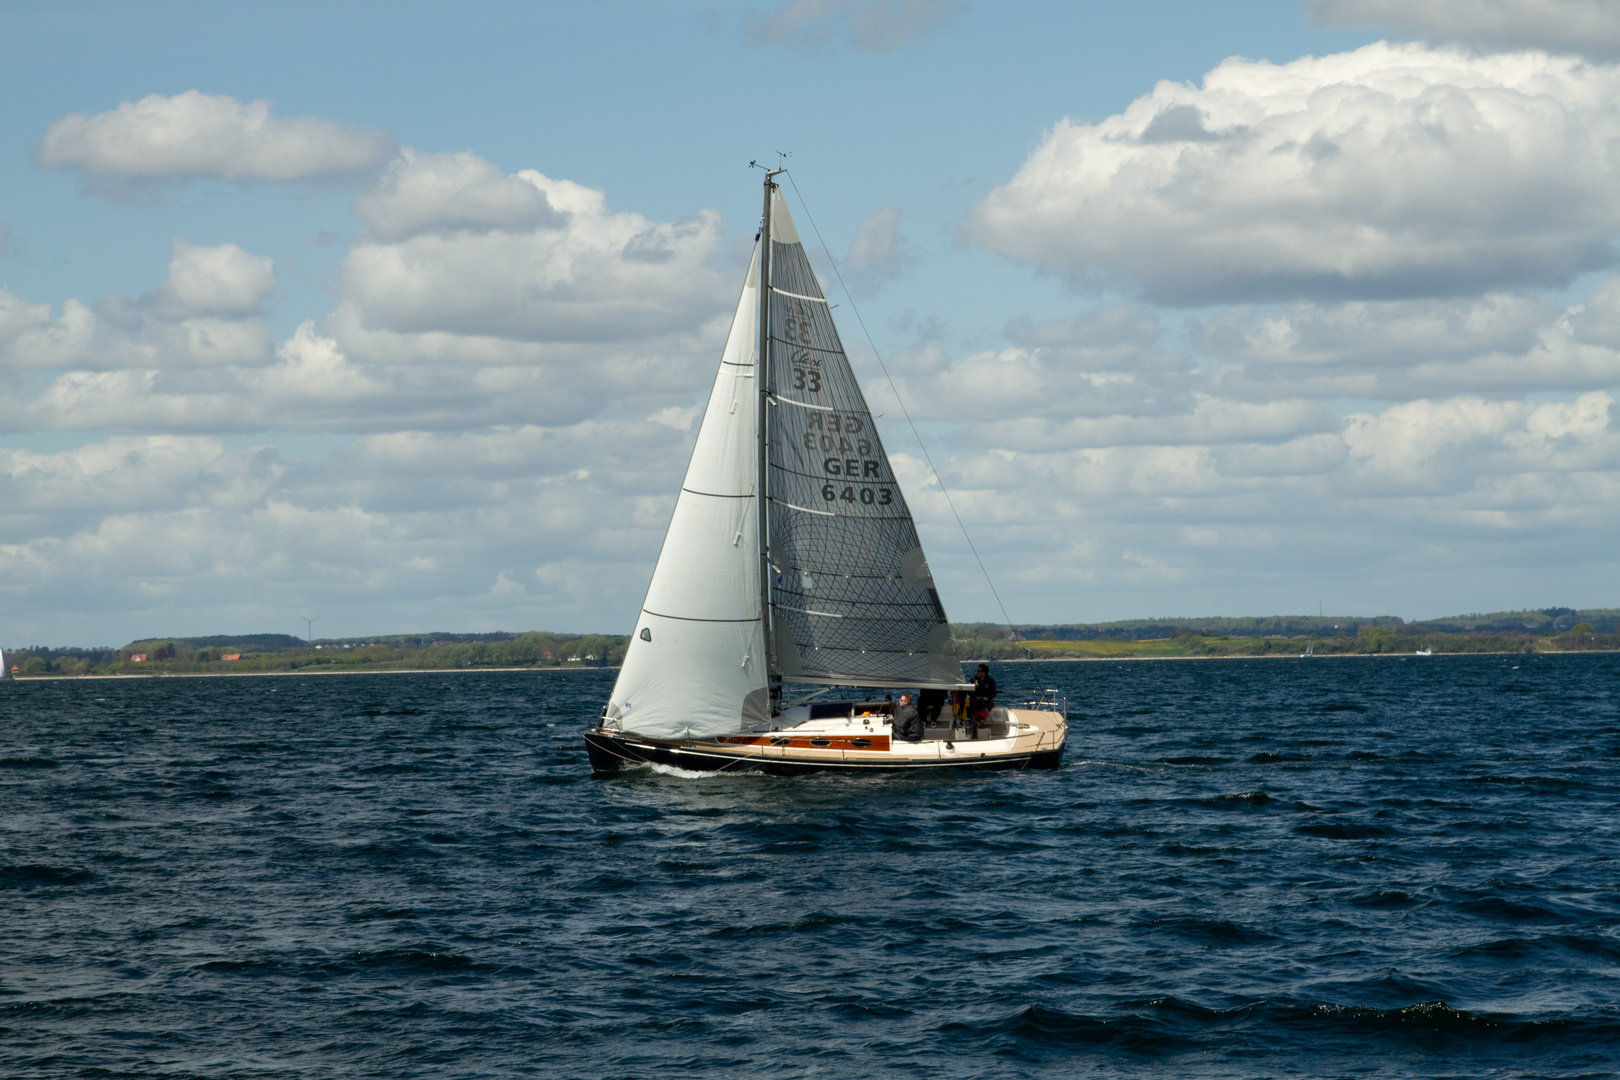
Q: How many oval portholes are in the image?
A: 3